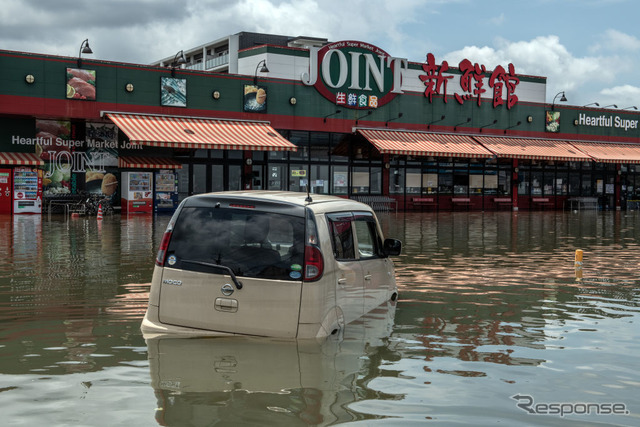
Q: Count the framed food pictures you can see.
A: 4